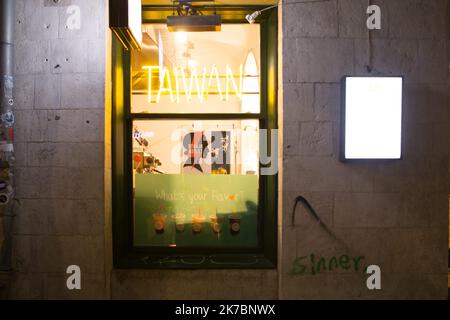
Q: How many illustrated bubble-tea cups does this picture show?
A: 5